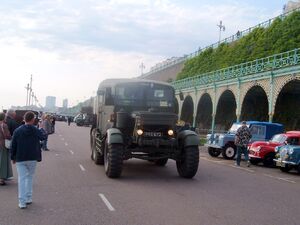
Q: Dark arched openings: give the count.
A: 6